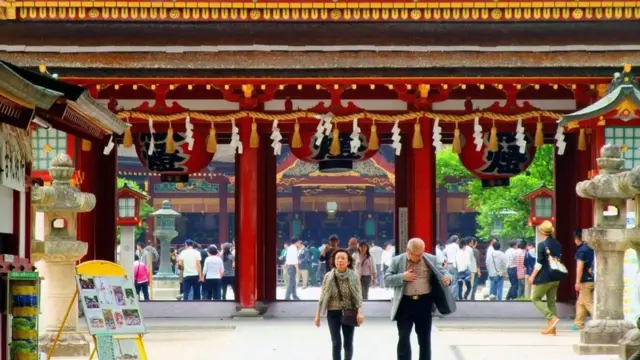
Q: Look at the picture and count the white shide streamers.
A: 12